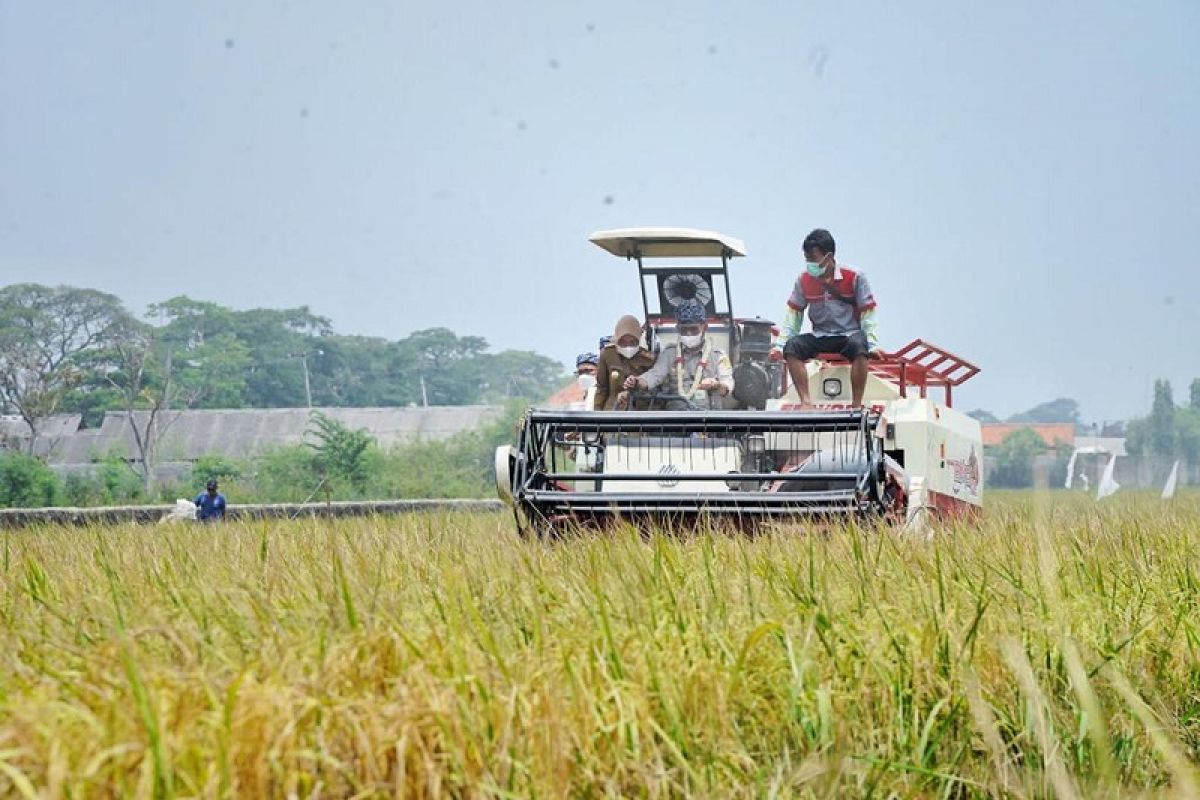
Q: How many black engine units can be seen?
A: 1